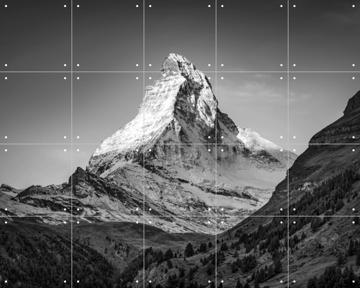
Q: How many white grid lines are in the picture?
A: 7